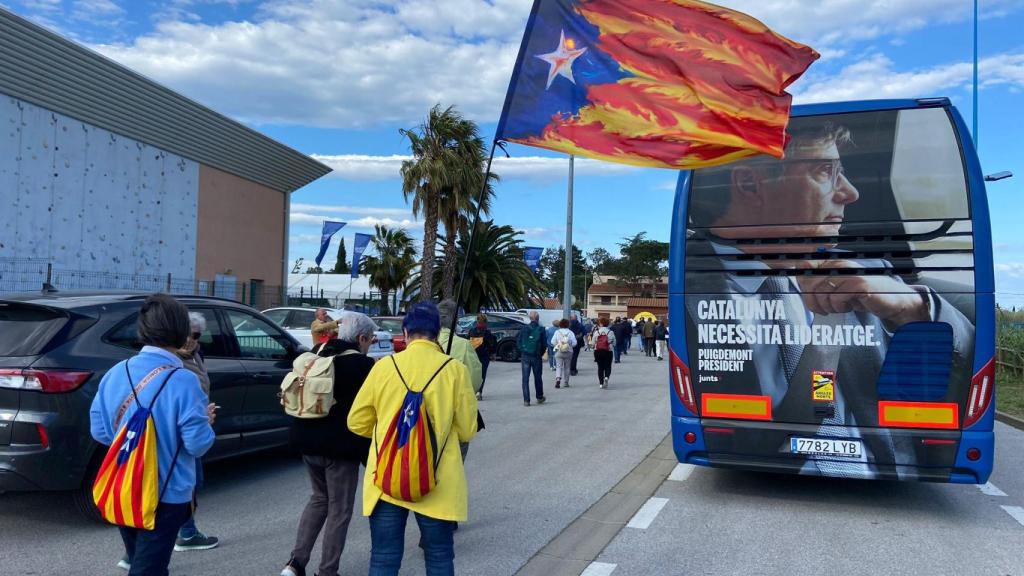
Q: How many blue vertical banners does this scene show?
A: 3